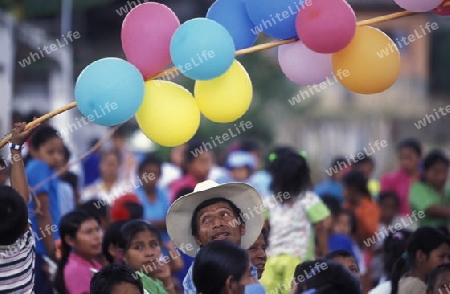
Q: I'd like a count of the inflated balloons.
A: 12